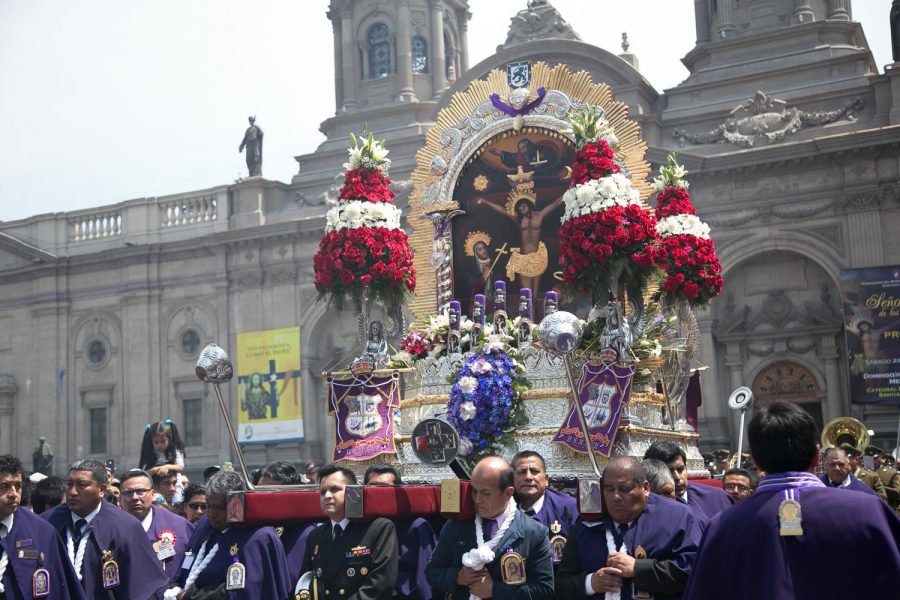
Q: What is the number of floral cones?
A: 3